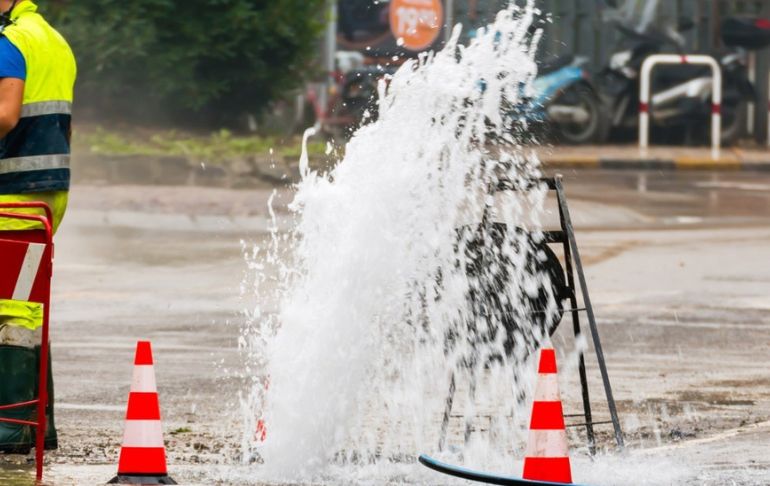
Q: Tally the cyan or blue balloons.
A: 0